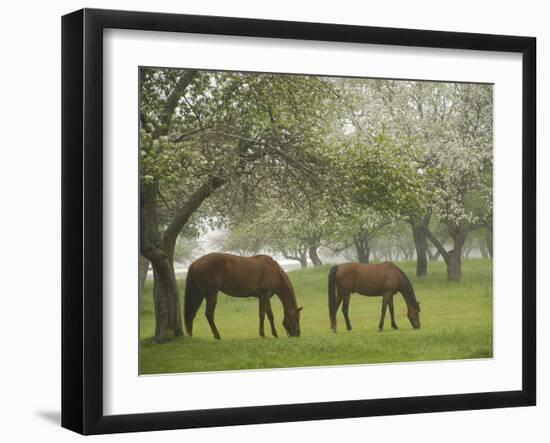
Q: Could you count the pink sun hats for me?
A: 0